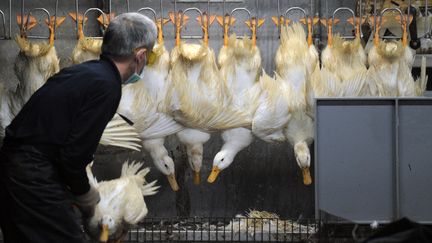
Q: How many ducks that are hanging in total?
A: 8